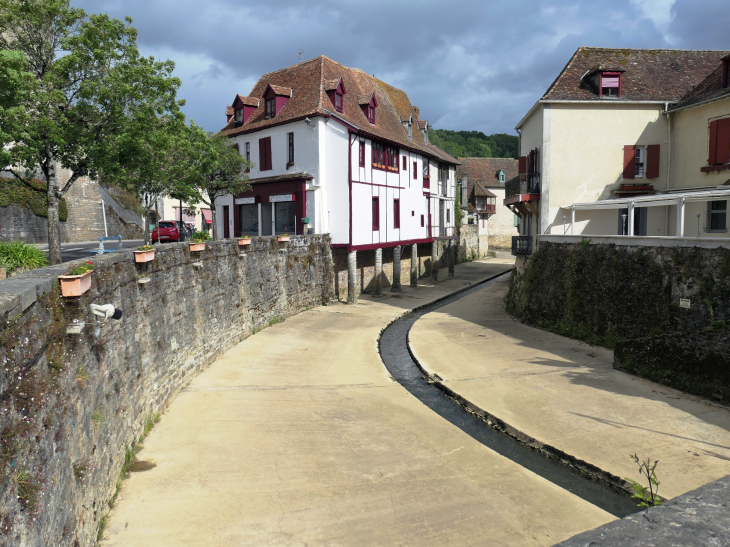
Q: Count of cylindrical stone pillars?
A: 6